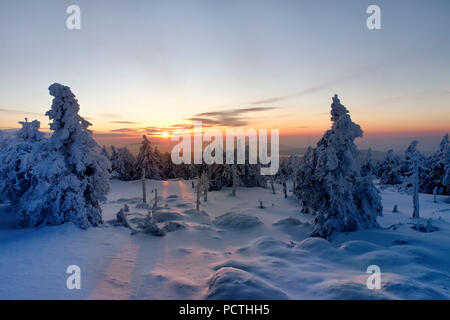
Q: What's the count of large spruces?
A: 2